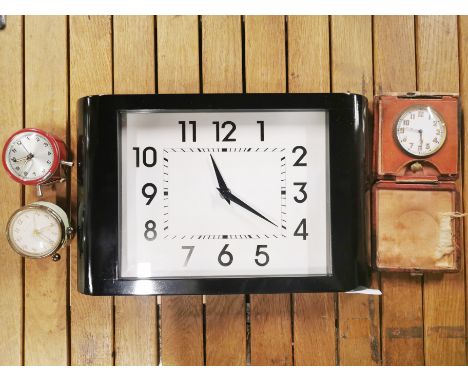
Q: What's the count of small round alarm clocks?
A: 2